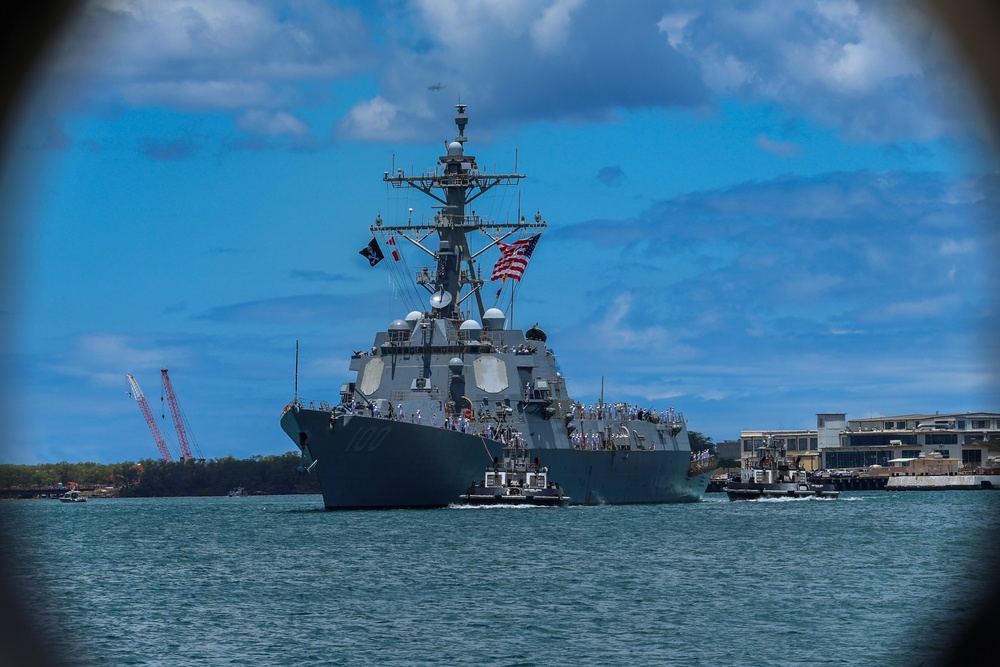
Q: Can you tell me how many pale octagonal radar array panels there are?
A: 2